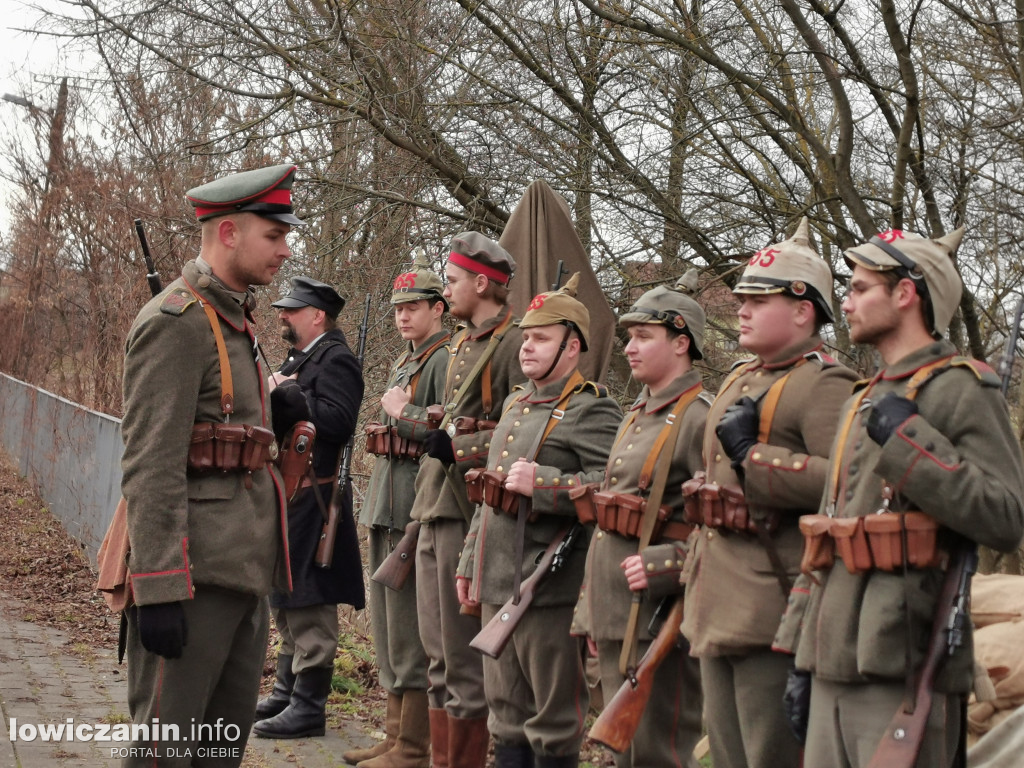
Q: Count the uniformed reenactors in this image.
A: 8